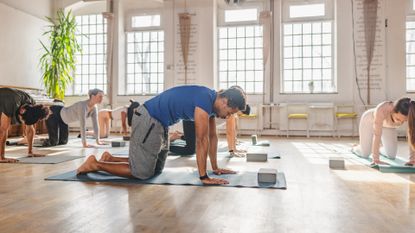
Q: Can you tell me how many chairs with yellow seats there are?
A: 3